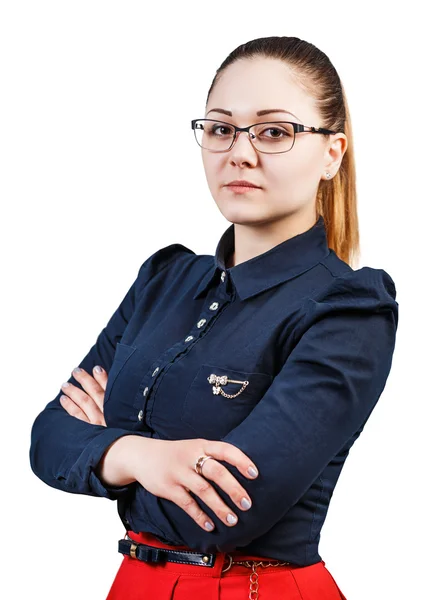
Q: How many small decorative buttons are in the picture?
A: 7